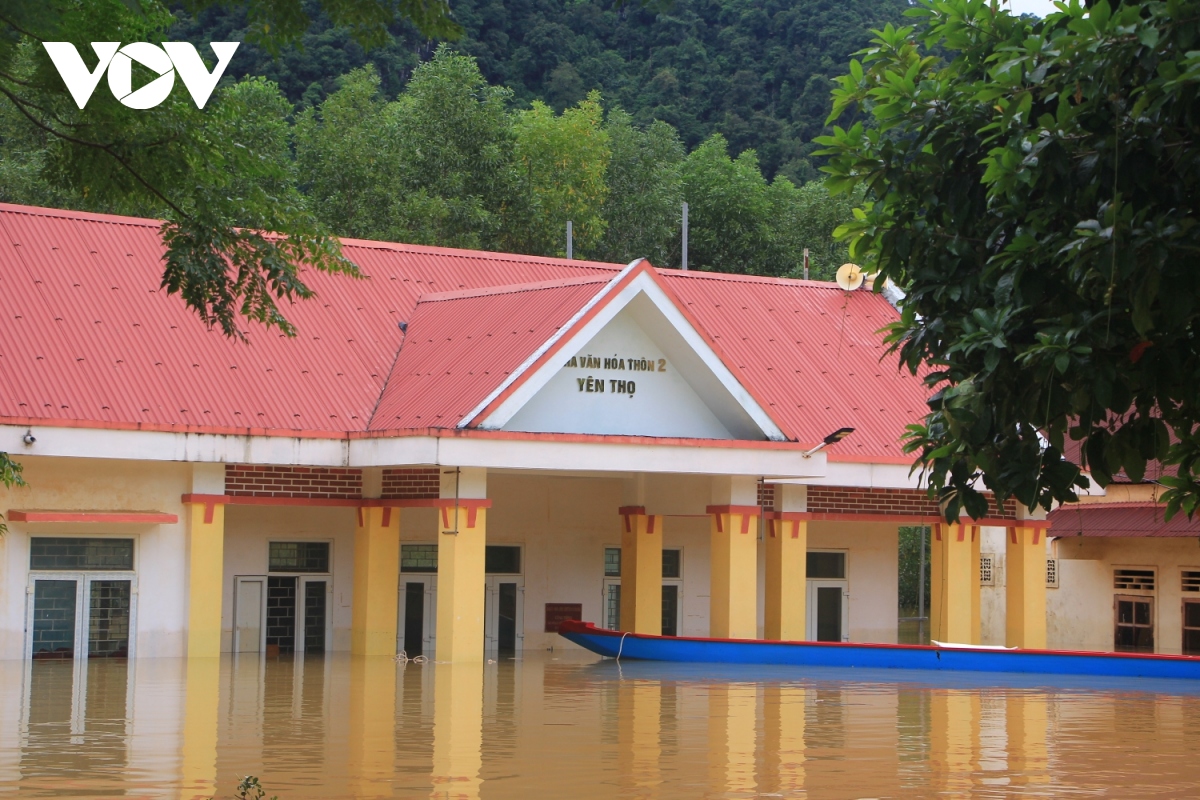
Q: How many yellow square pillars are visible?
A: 8